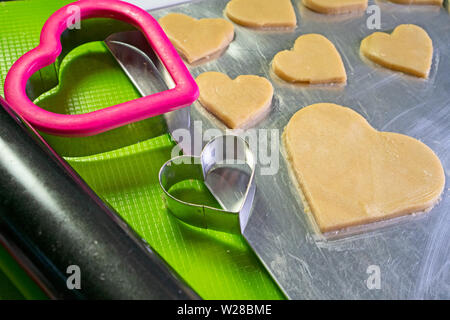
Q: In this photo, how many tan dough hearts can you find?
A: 8